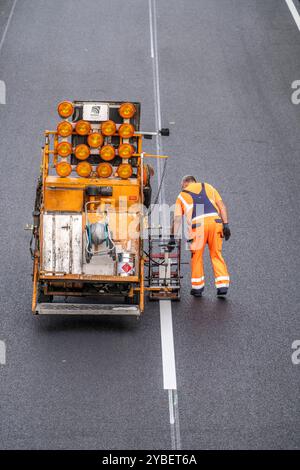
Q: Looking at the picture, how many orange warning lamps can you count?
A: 15